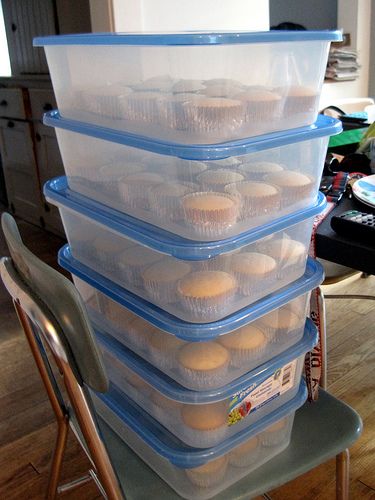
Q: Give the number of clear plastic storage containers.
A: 6